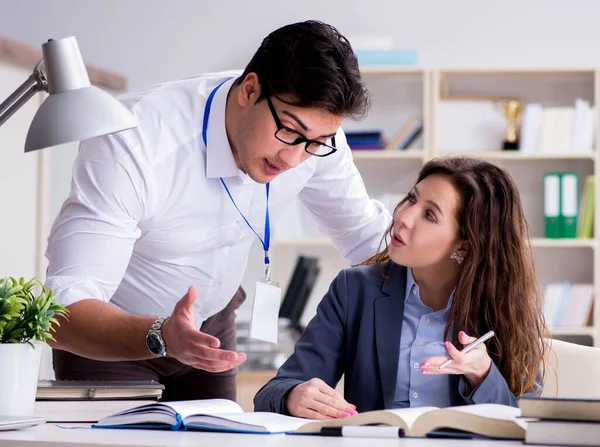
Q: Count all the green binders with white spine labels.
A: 2